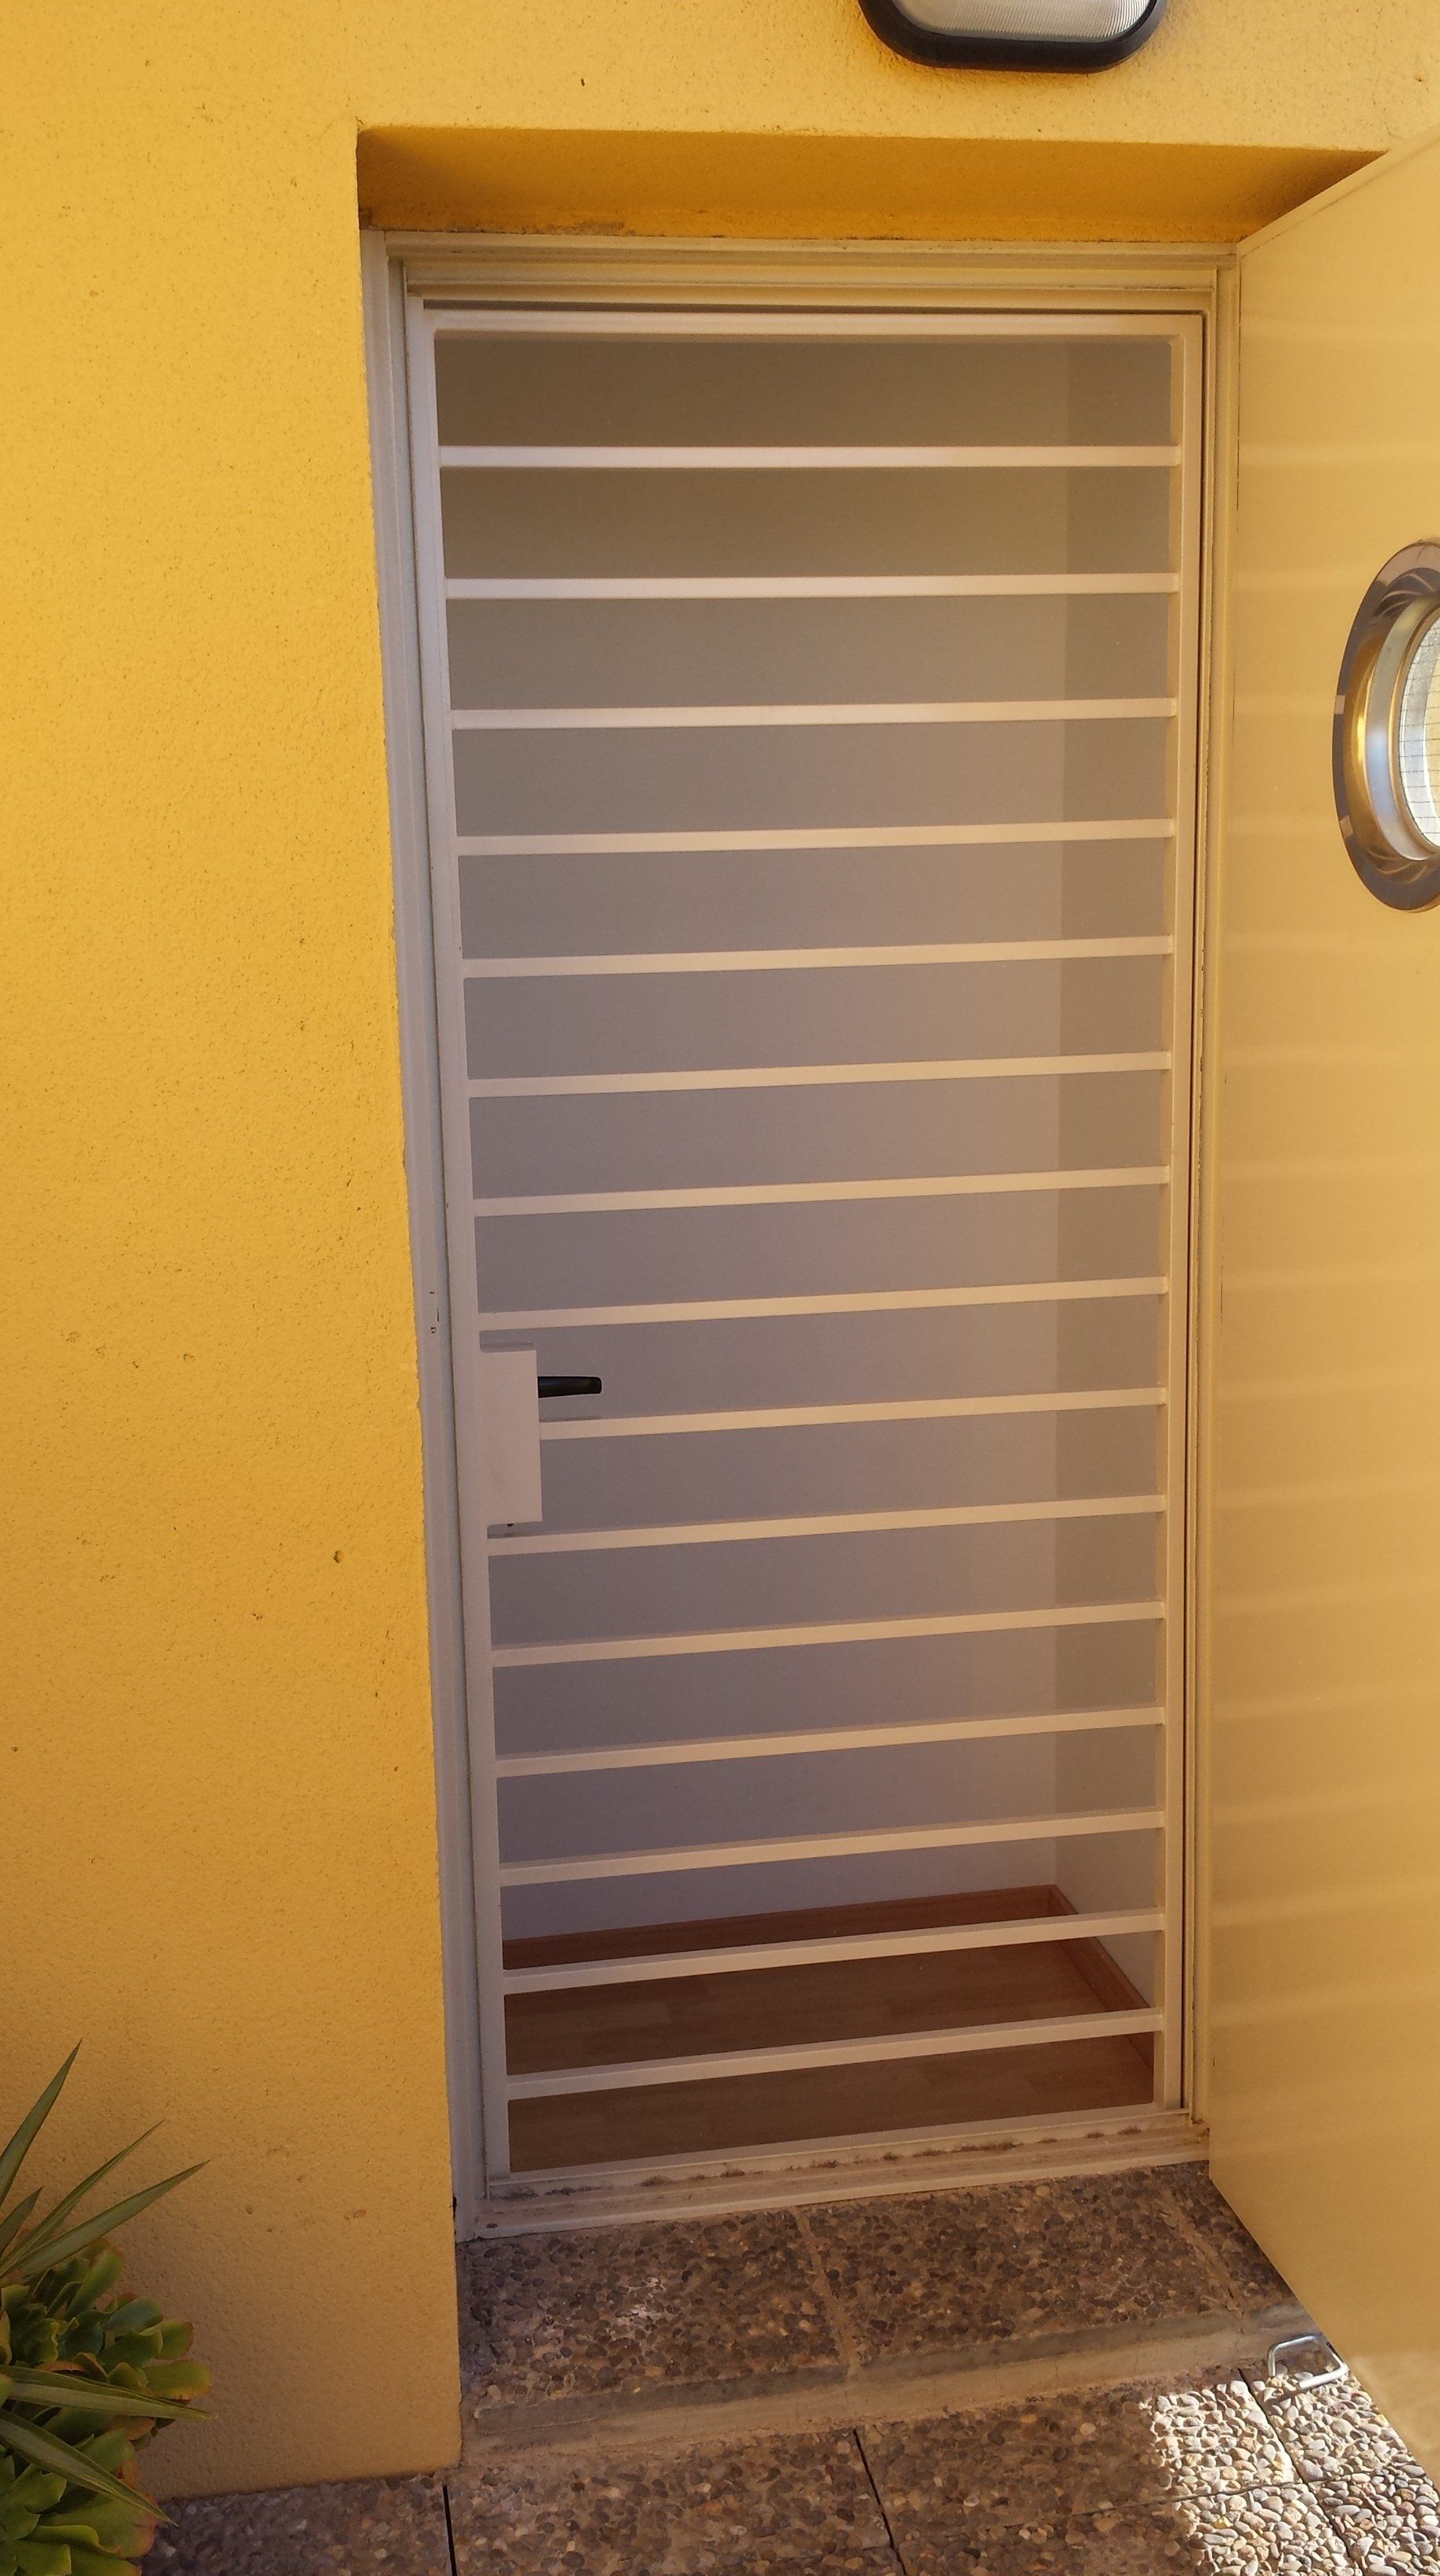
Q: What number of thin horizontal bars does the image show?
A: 15